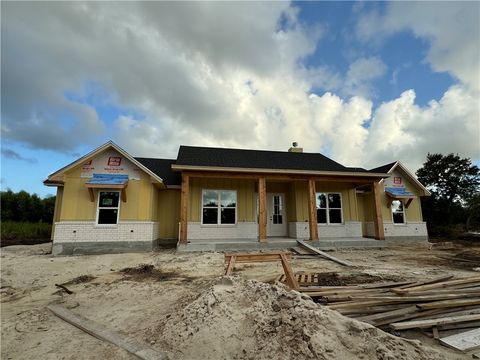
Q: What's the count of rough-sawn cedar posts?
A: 4